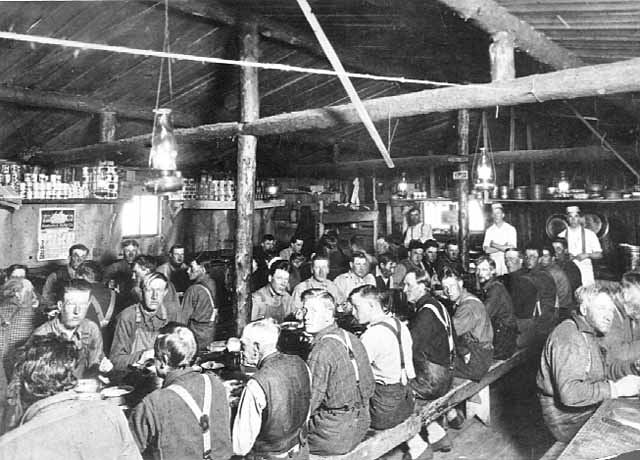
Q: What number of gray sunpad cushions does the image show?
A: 0